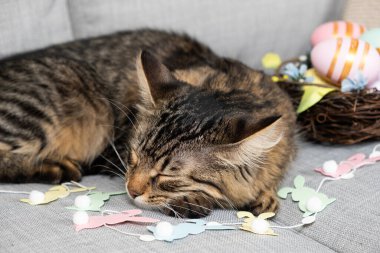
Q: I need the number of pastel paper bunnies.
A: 7